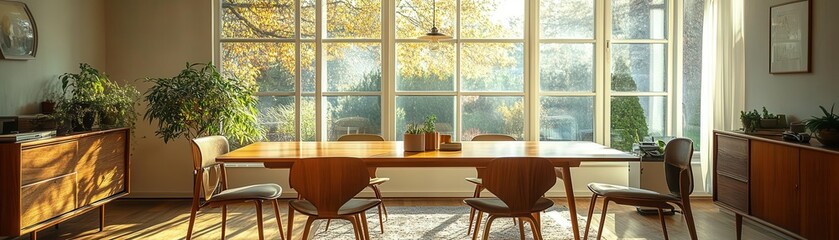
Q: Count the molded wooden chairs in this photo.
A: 6